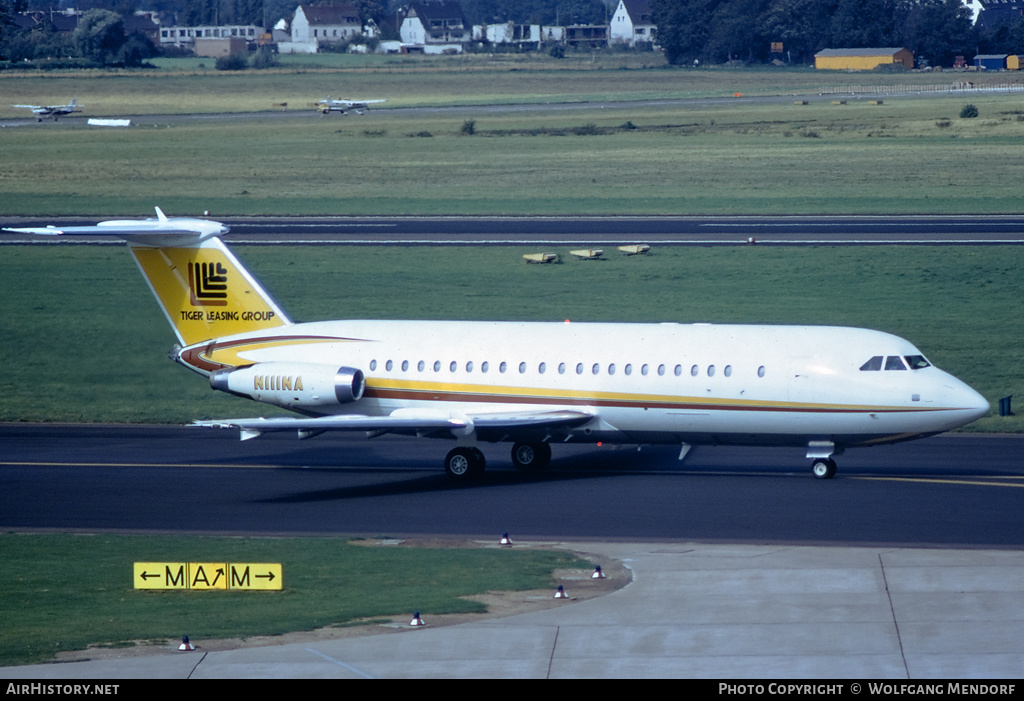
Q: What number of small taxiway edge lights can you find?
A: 5